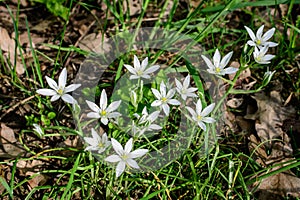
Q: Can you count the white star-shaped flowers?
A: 12